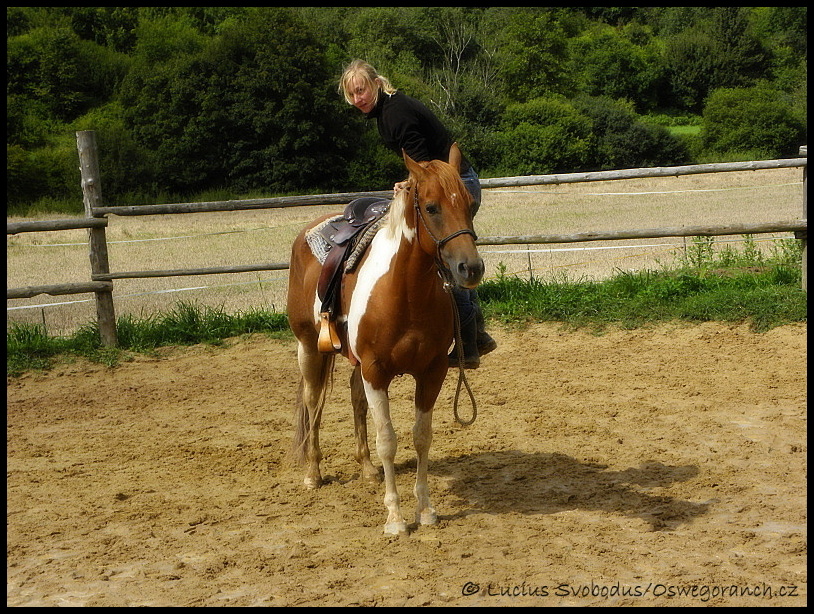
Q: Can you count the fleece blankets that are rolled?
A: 0